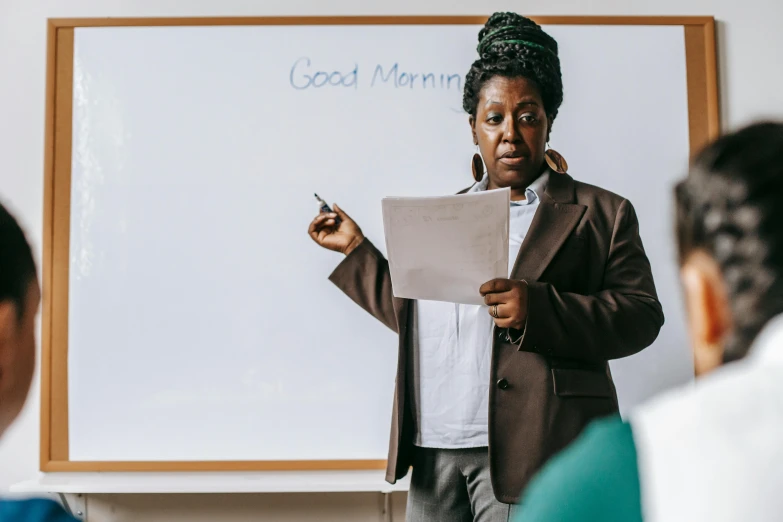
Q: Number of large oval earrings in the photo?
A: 2